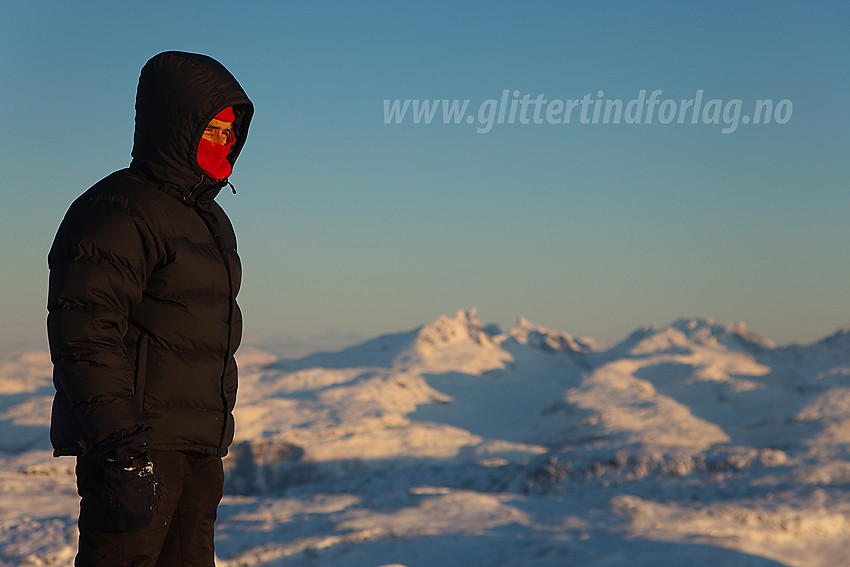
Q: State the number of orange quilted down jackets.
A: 0